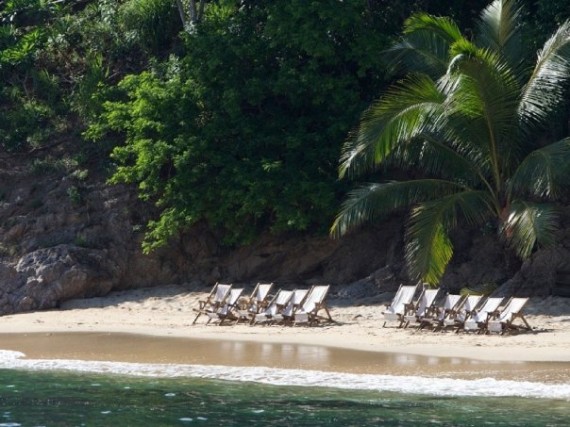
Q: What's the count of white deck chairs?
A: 12